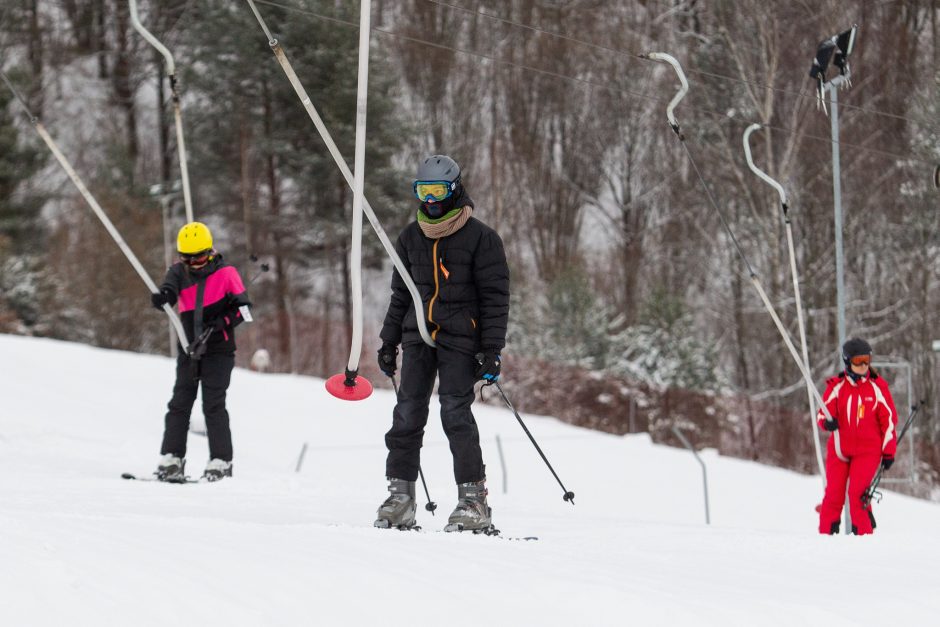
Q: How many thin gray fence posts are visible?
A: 3